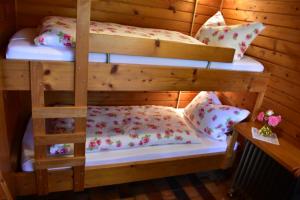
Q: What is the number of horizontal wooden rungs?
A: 3